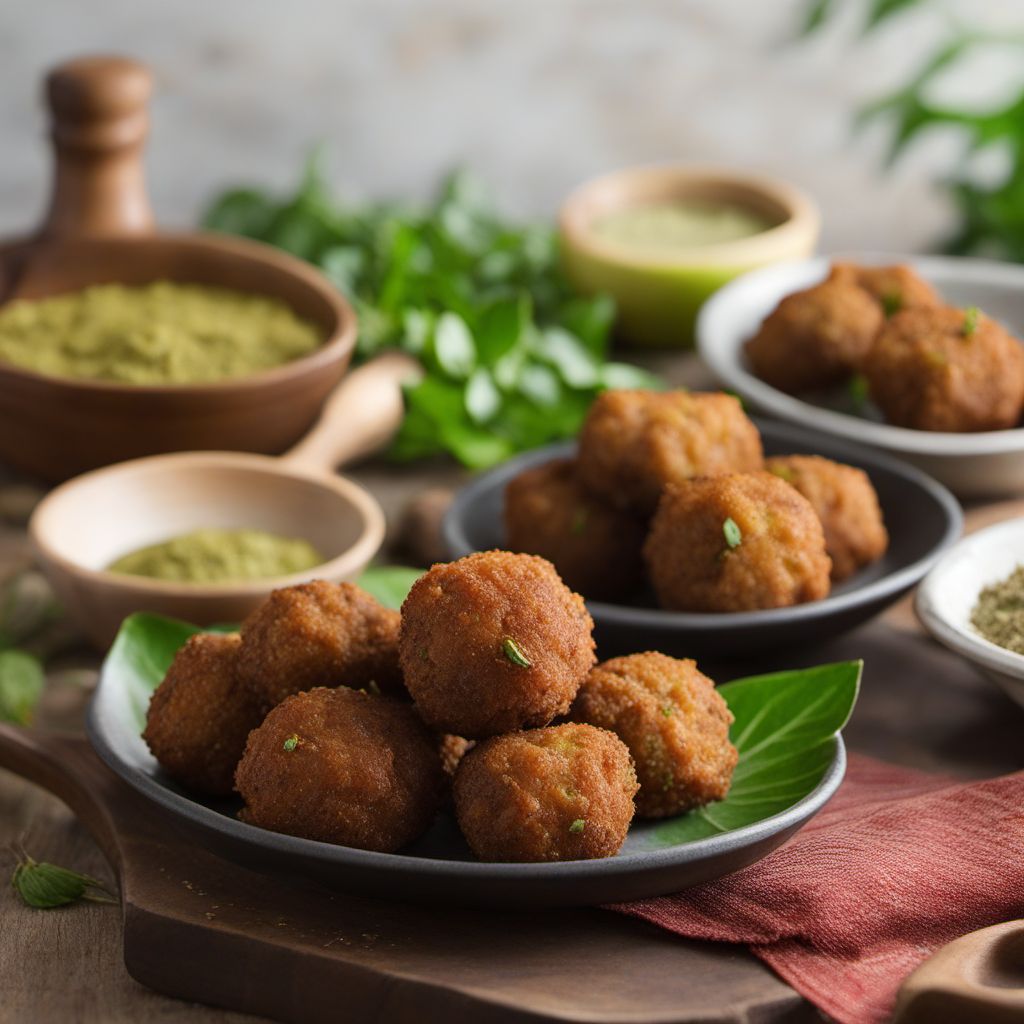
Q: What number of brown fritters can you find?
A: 13